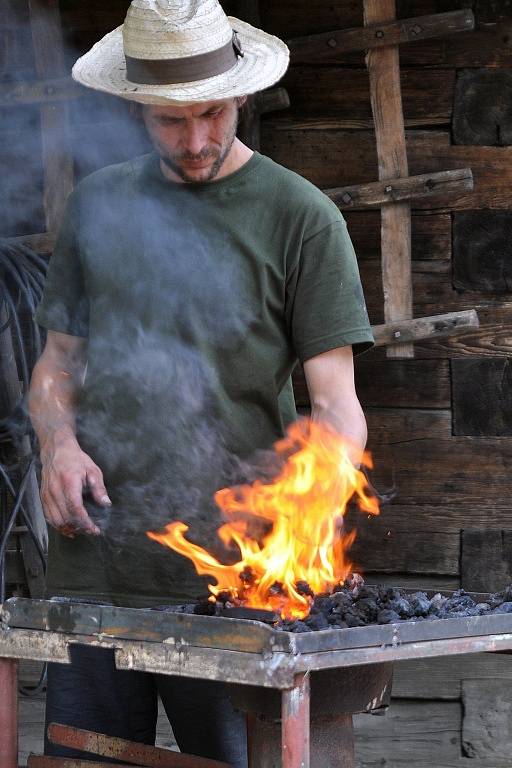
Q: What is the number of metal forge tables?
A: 1